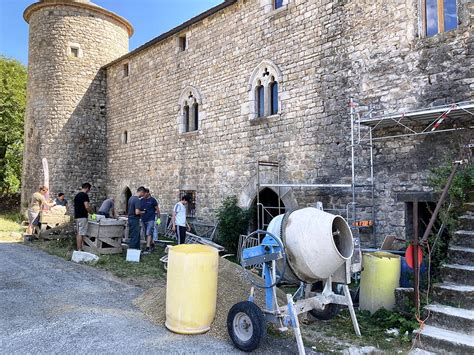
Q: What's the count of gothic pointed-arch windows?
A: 2